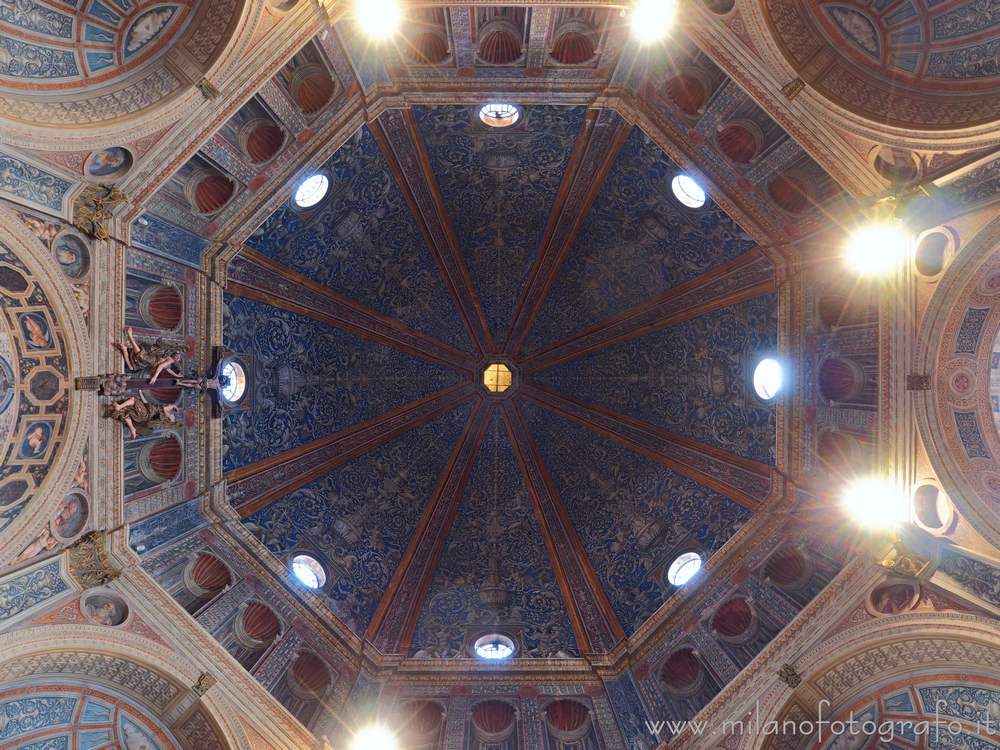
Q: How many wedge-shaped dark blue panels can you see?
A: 8